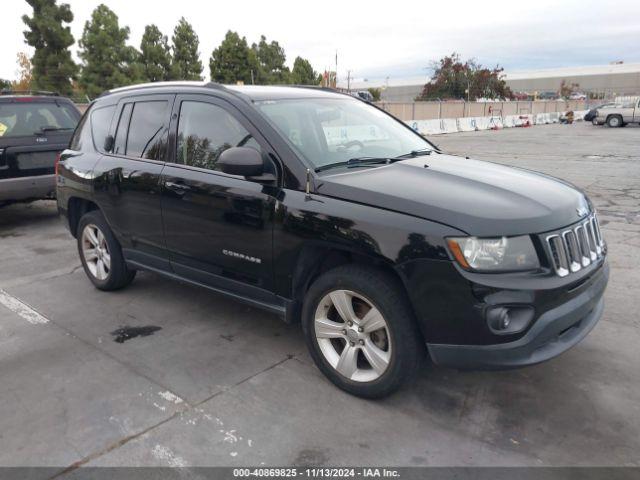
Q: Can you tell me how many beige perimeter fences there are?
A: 1